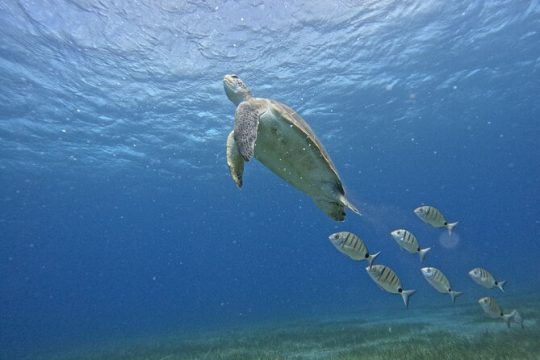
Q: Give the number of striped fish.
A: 7